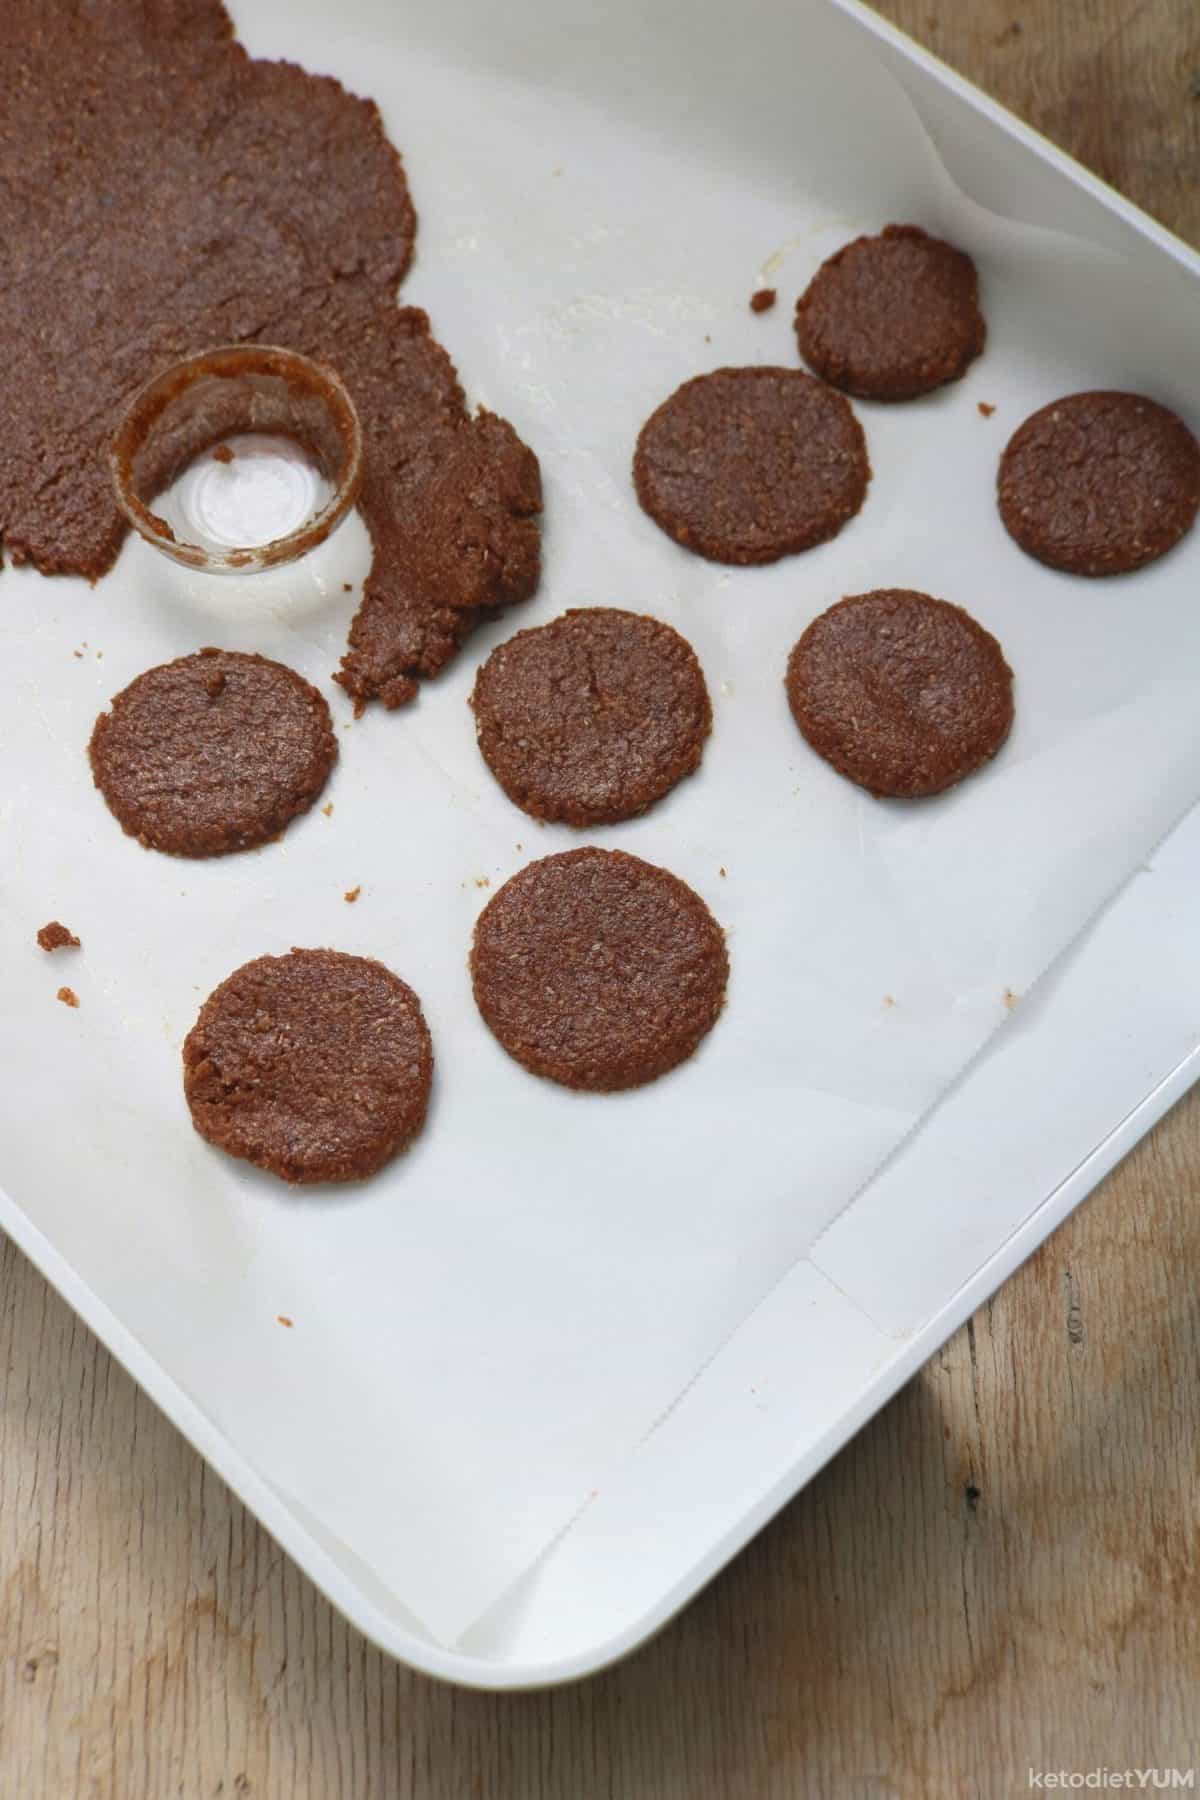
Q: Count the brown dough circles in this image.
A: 8